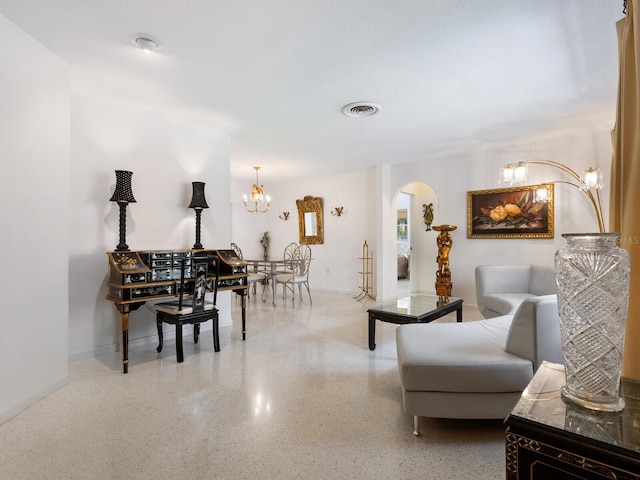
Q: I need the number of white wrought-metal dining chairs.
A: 3